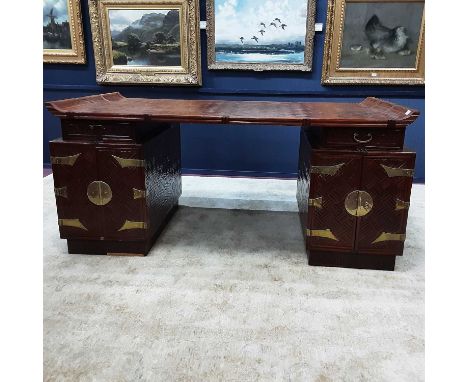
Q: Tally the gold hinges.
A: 12